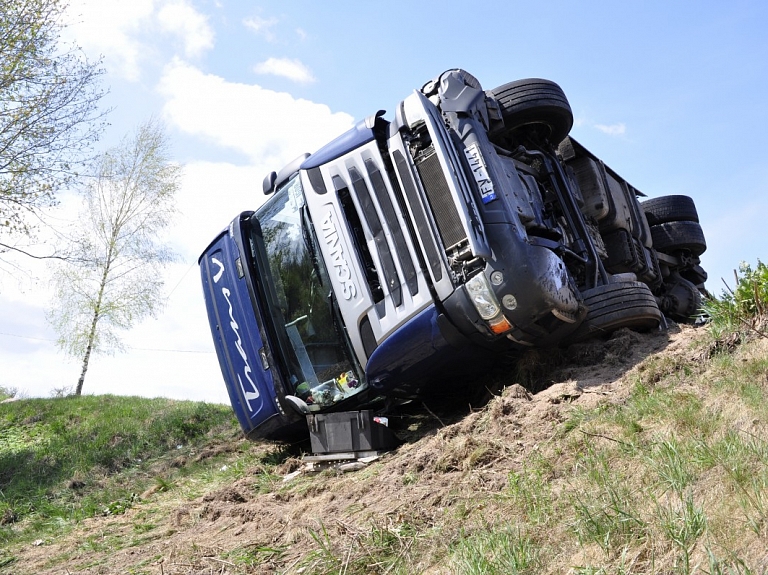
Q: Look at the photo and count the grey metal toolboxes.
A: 1